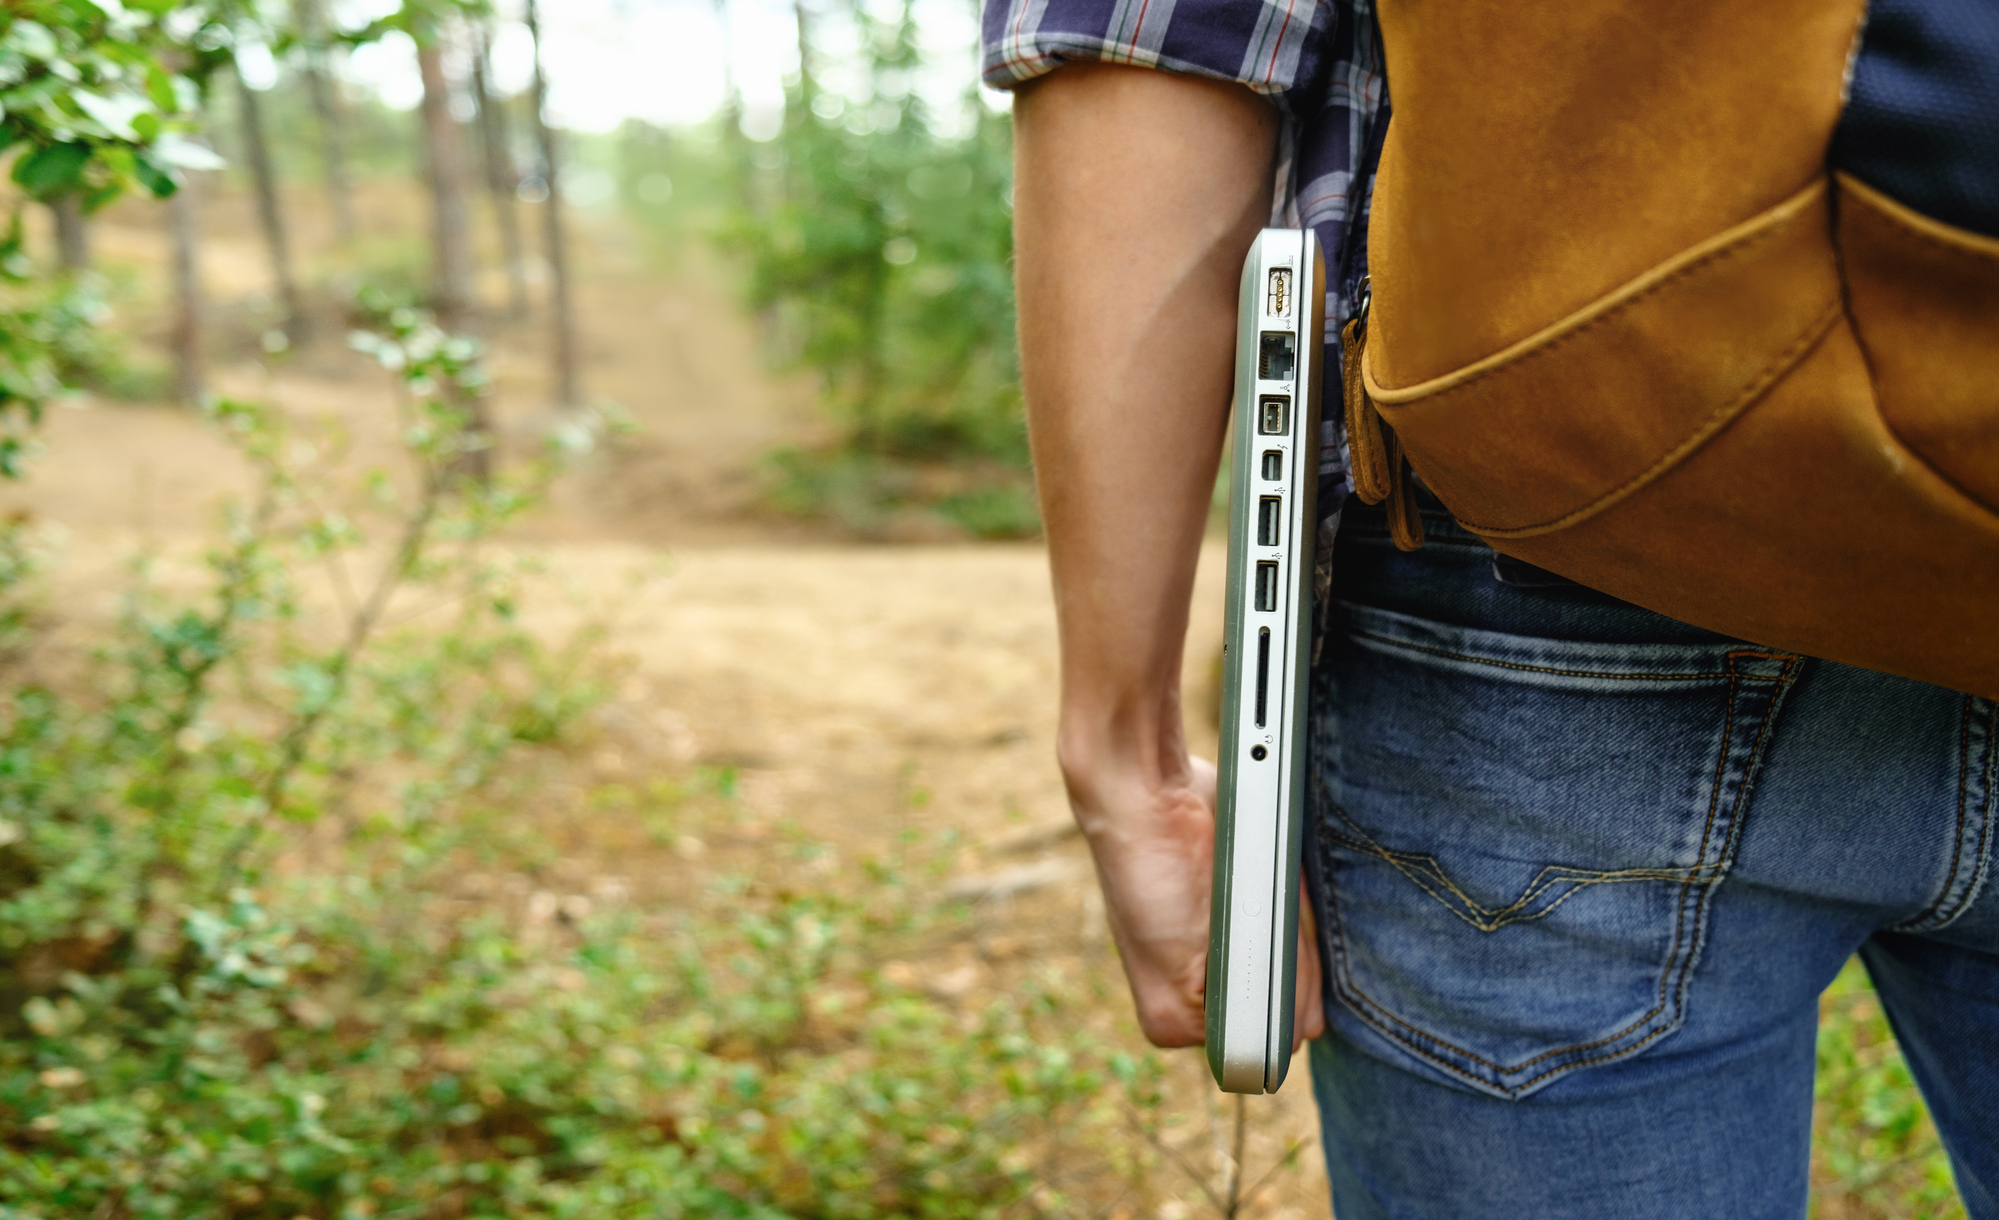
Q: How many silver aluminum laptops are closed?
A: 1